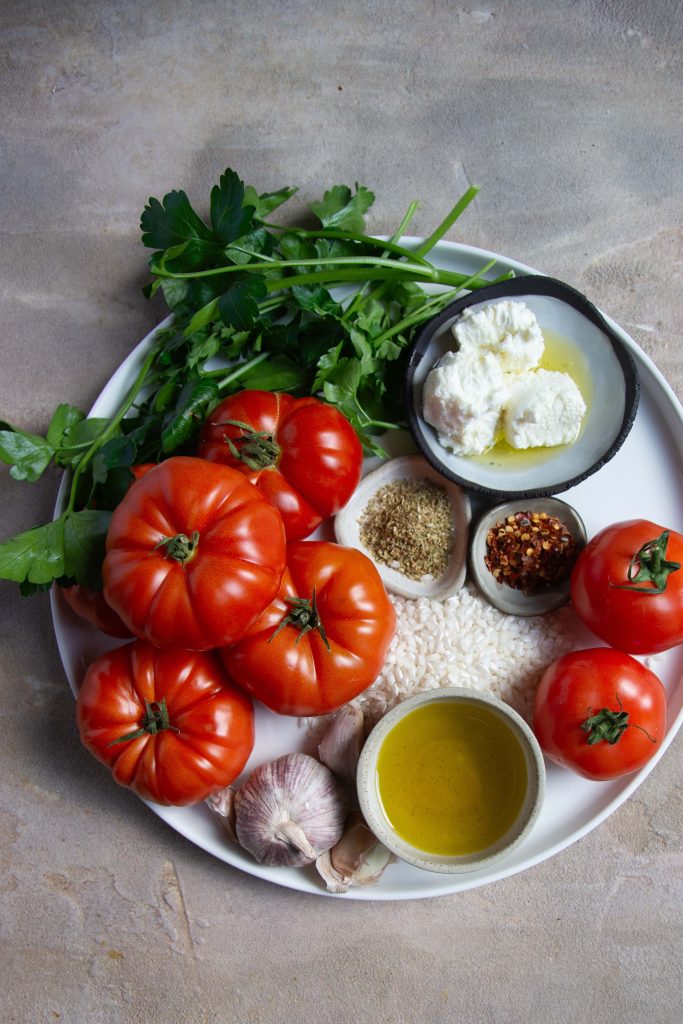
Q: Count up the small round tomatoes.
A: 2